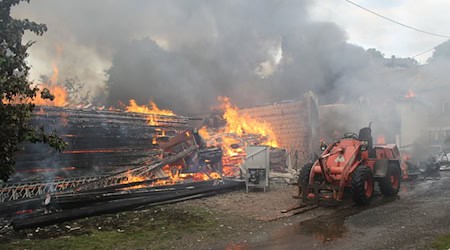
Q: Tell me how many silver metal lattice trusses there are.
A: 1